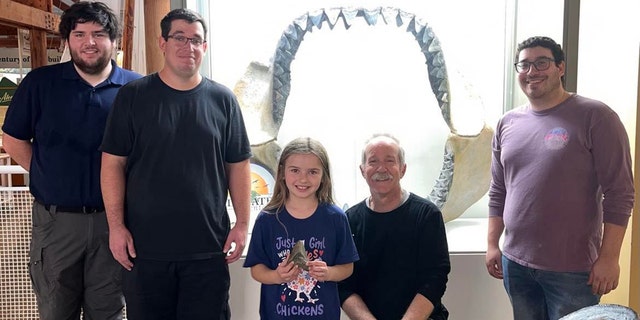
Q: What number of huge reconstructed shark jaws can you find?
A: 1